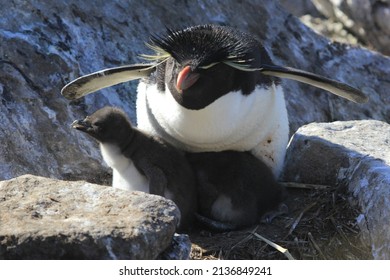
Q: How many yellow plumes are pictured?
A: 2